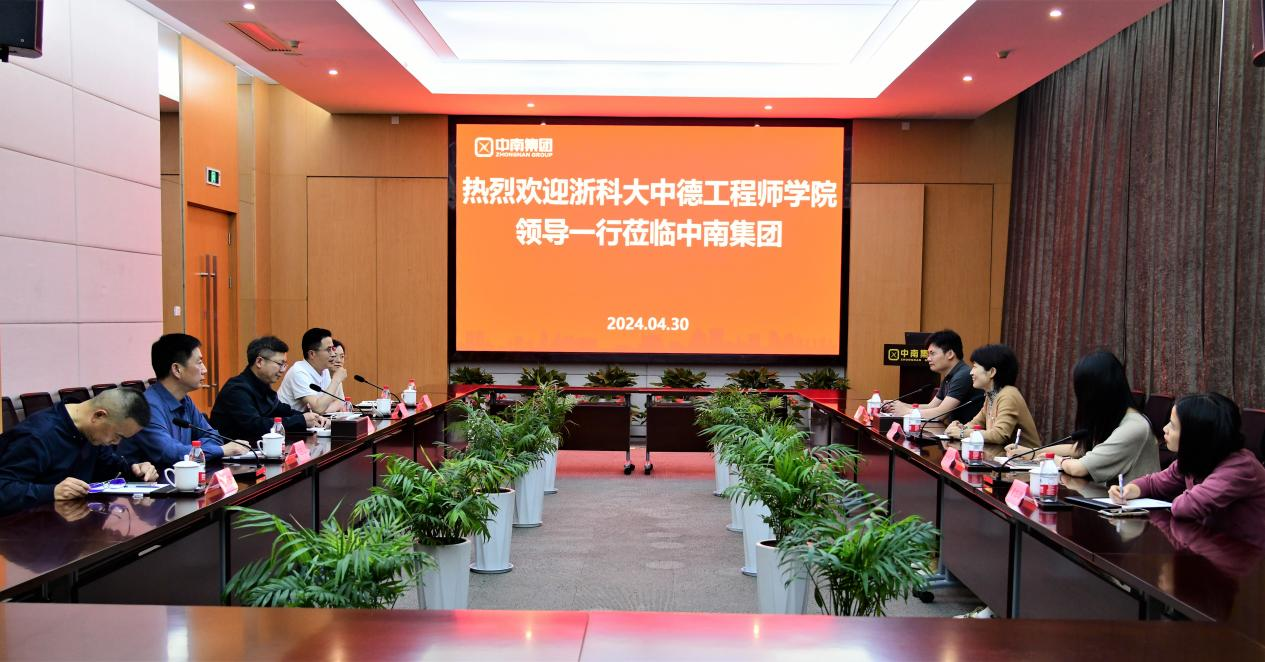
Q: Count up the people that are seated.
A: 9